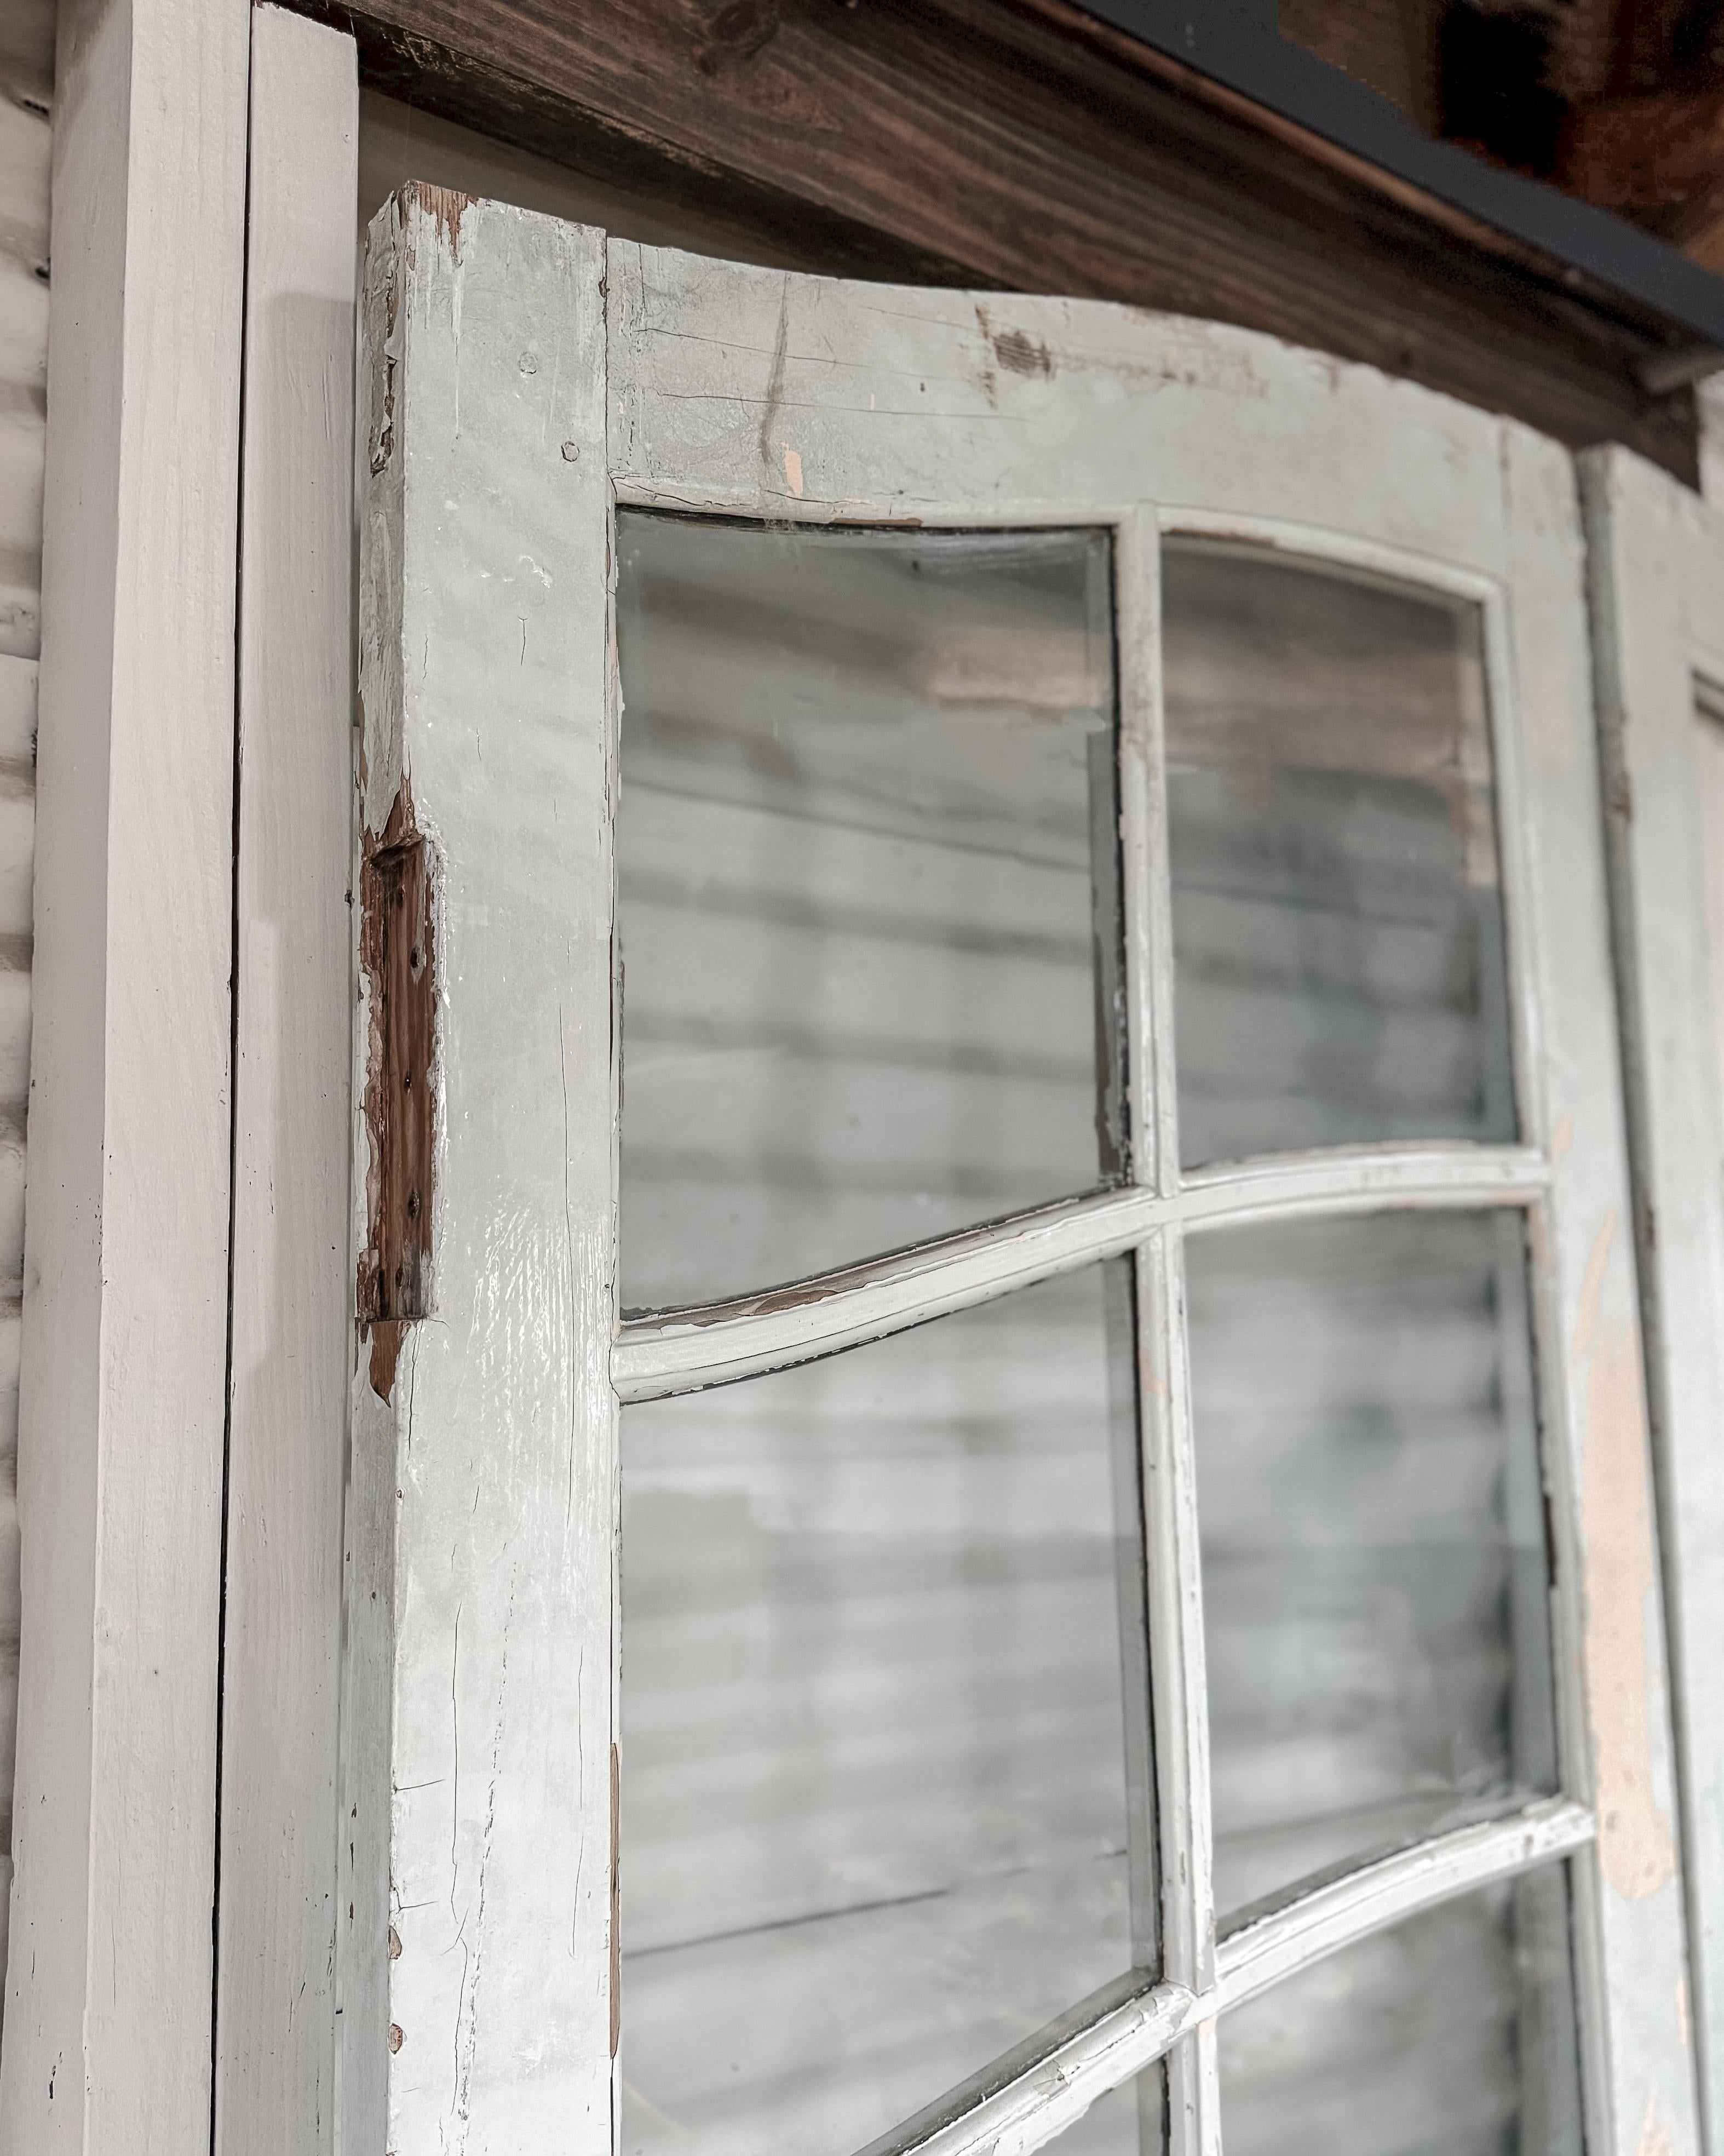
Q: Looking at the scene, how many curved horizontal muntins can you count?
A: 2